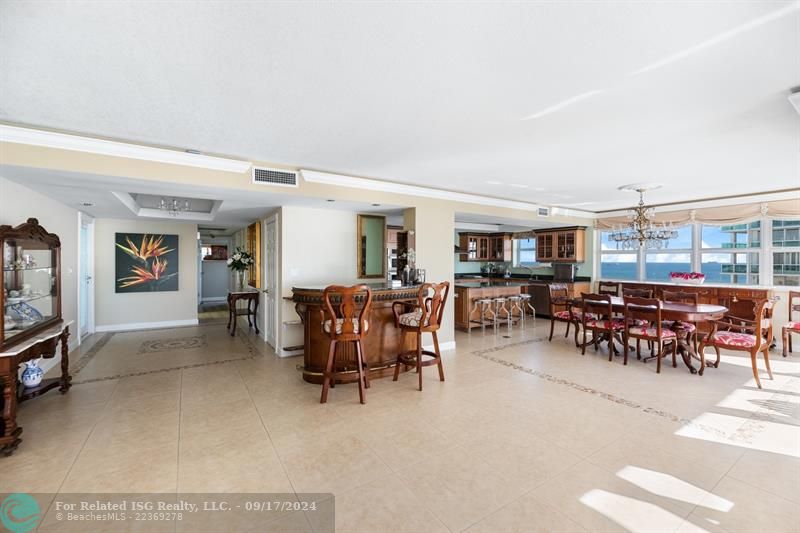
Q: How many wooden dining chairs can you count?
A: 8